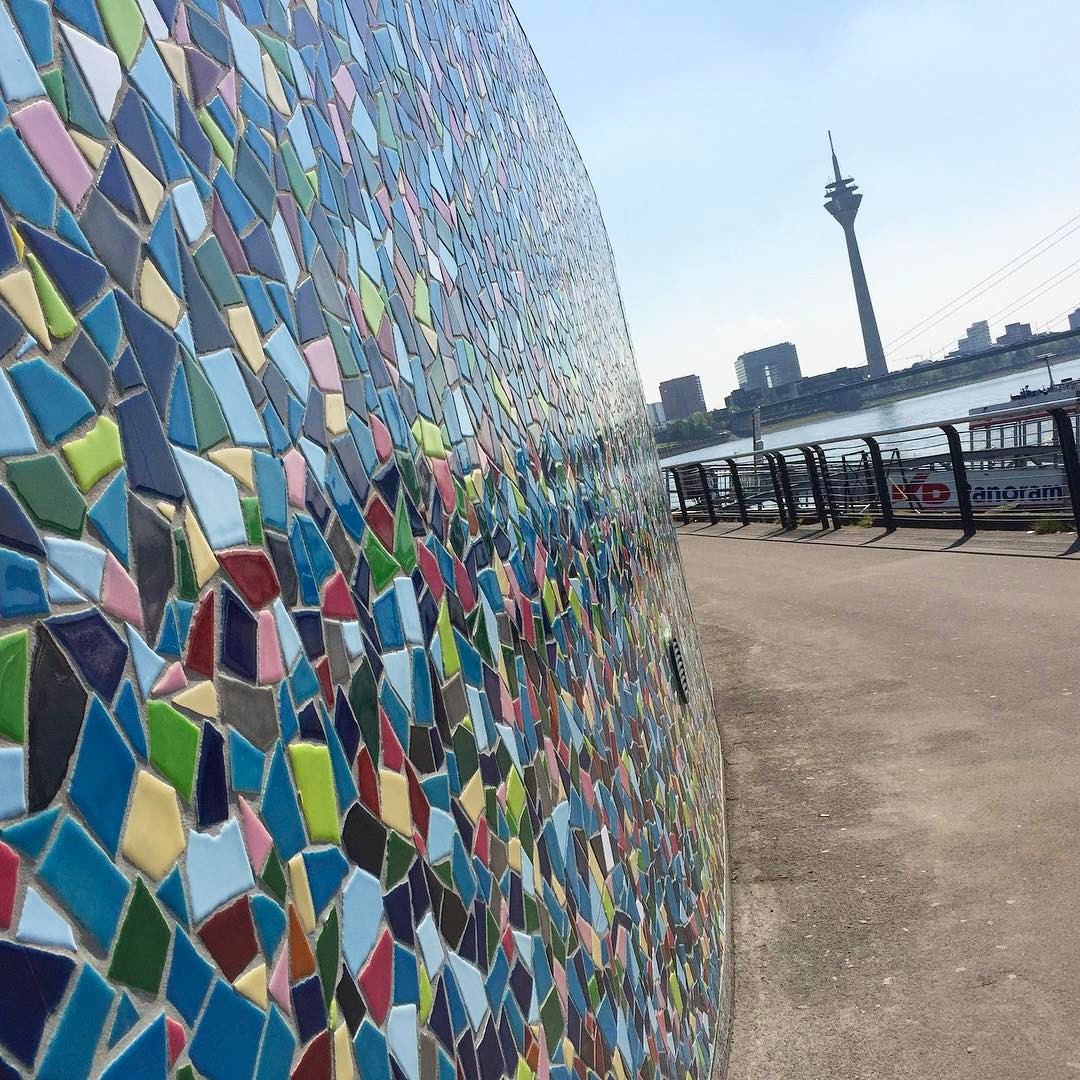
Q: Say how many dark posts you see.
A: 10